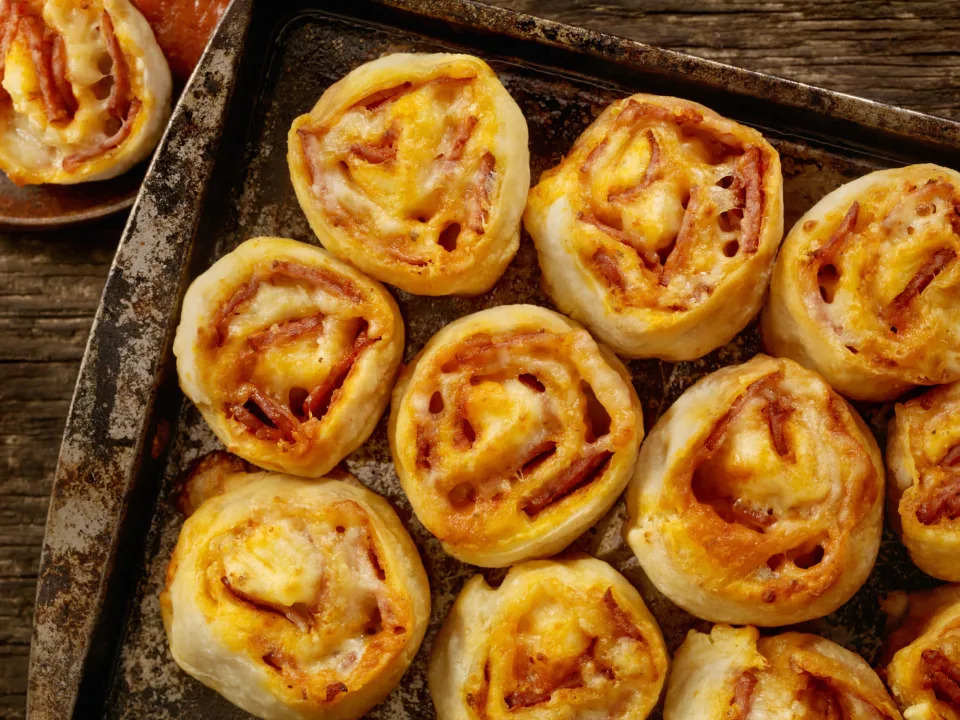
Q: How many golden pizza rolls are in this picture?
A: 12